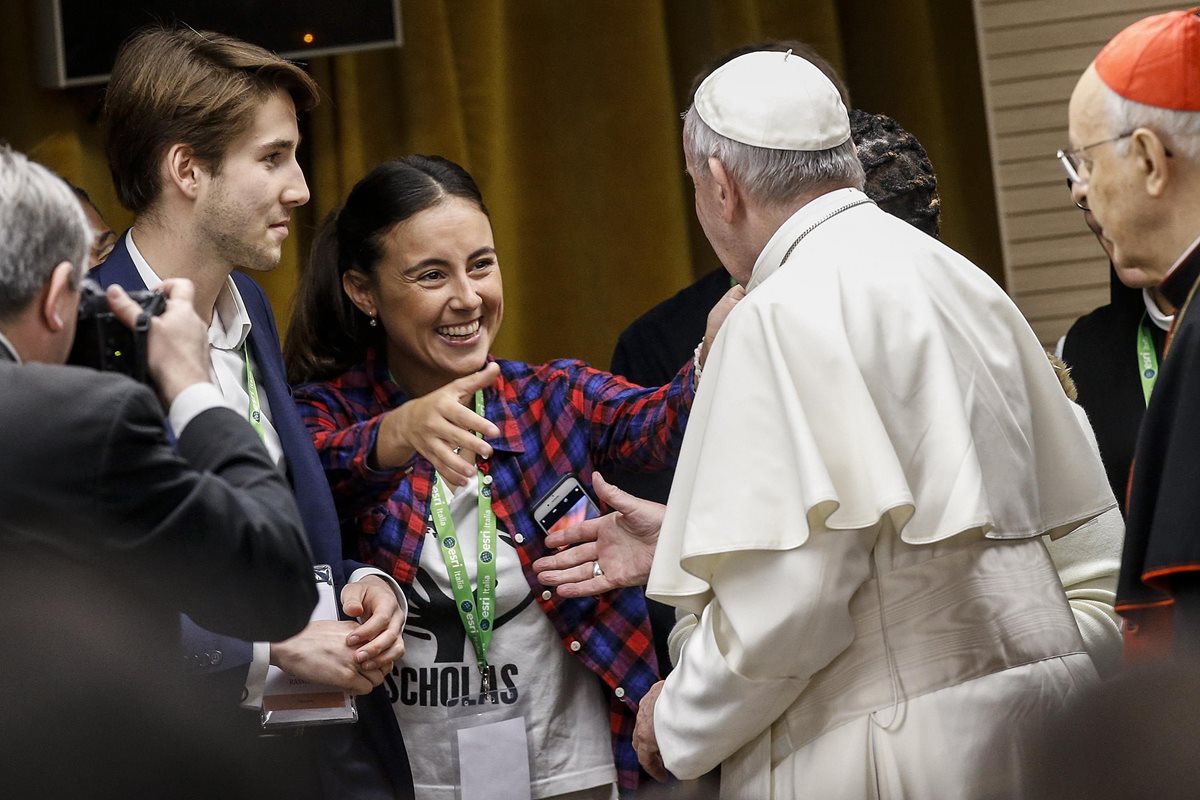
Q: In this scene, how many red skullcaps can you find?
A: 1